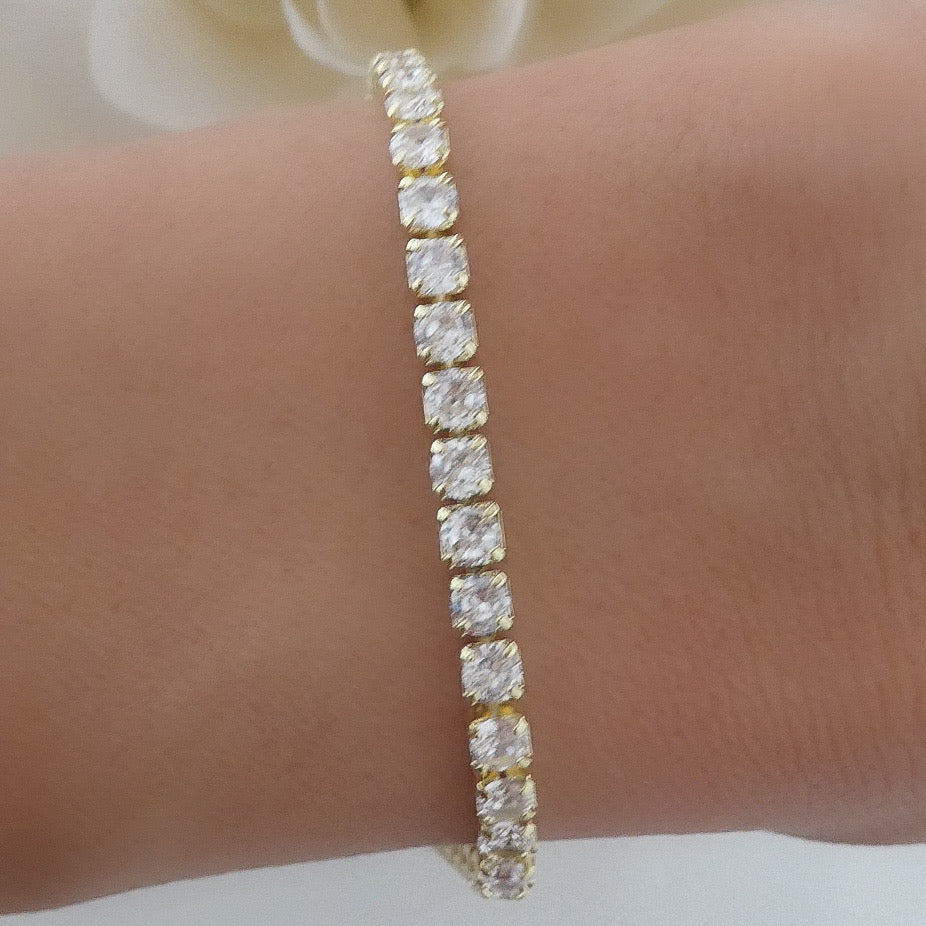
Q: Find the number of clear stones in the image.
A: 15